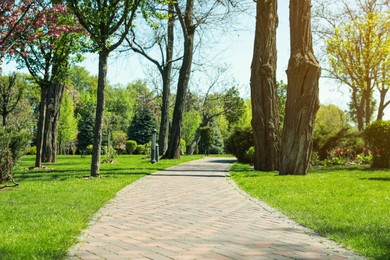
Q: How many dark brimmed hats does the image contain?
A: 0